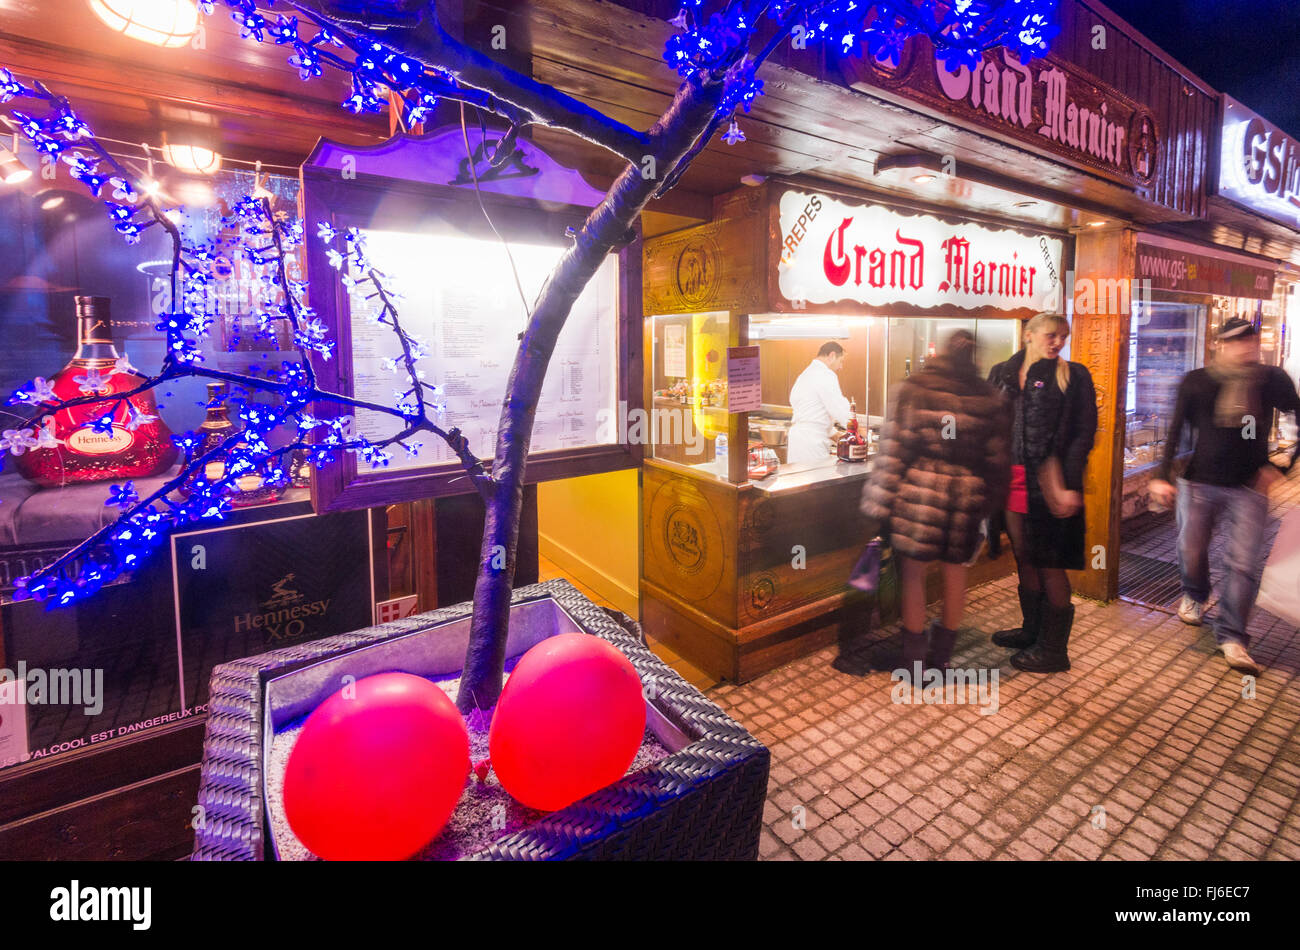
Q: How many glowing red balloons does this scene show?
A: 2